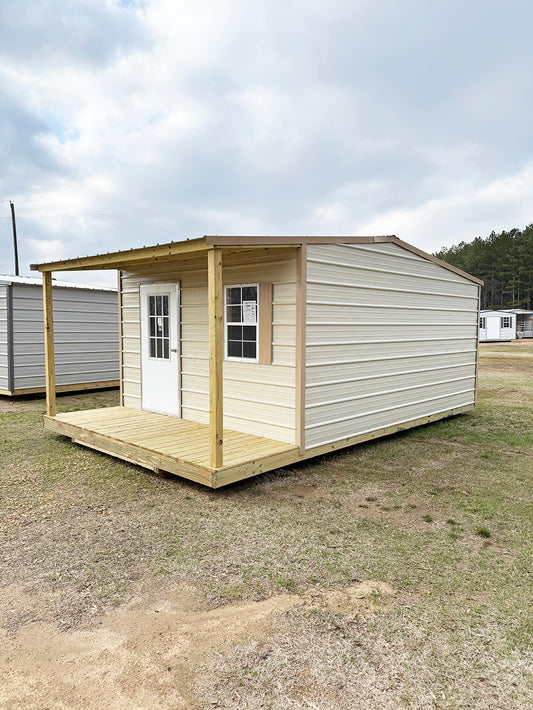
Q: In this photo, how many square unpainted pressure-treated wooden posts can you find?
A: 2